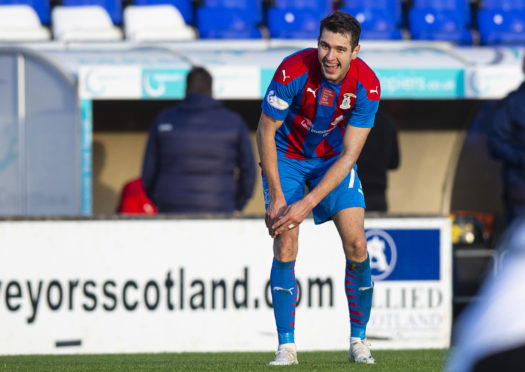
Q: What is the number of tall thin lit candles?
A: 0